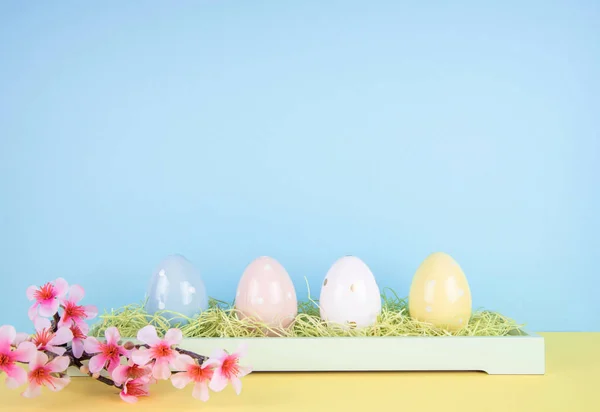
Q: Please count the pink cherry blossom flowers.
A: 12